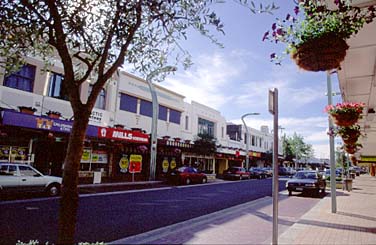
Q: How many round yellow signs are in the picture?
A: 3